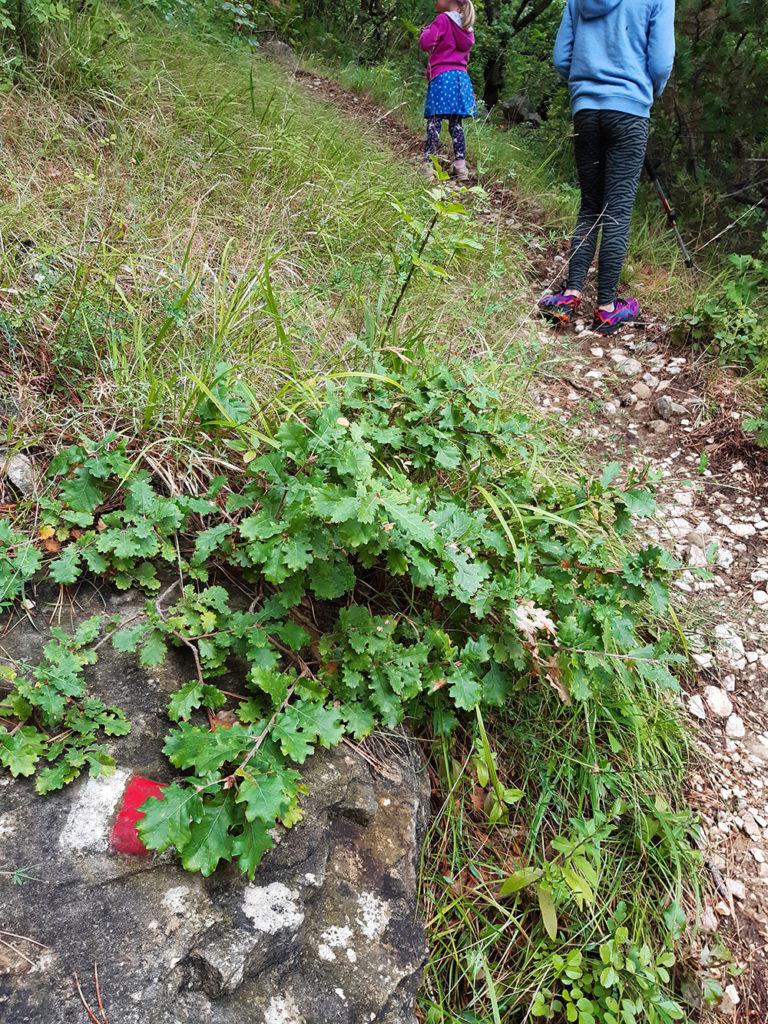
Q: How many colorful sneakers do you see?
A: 2